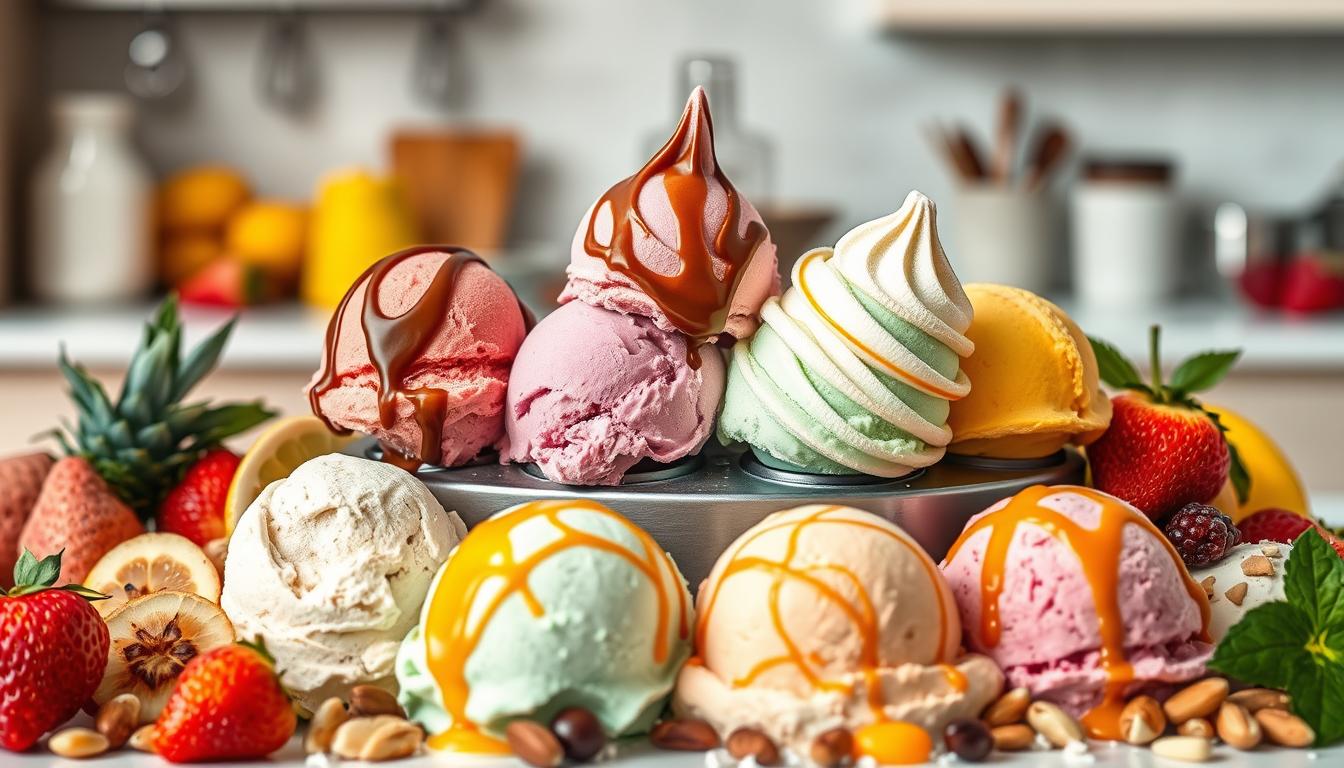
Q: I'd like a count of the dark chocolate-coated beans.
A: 2